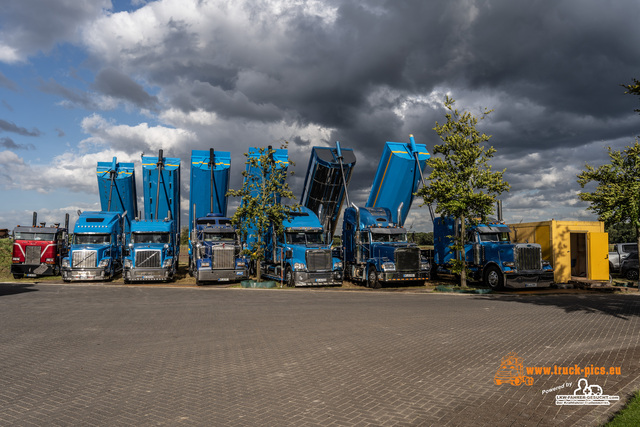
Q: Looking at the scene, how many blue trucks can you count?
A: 6